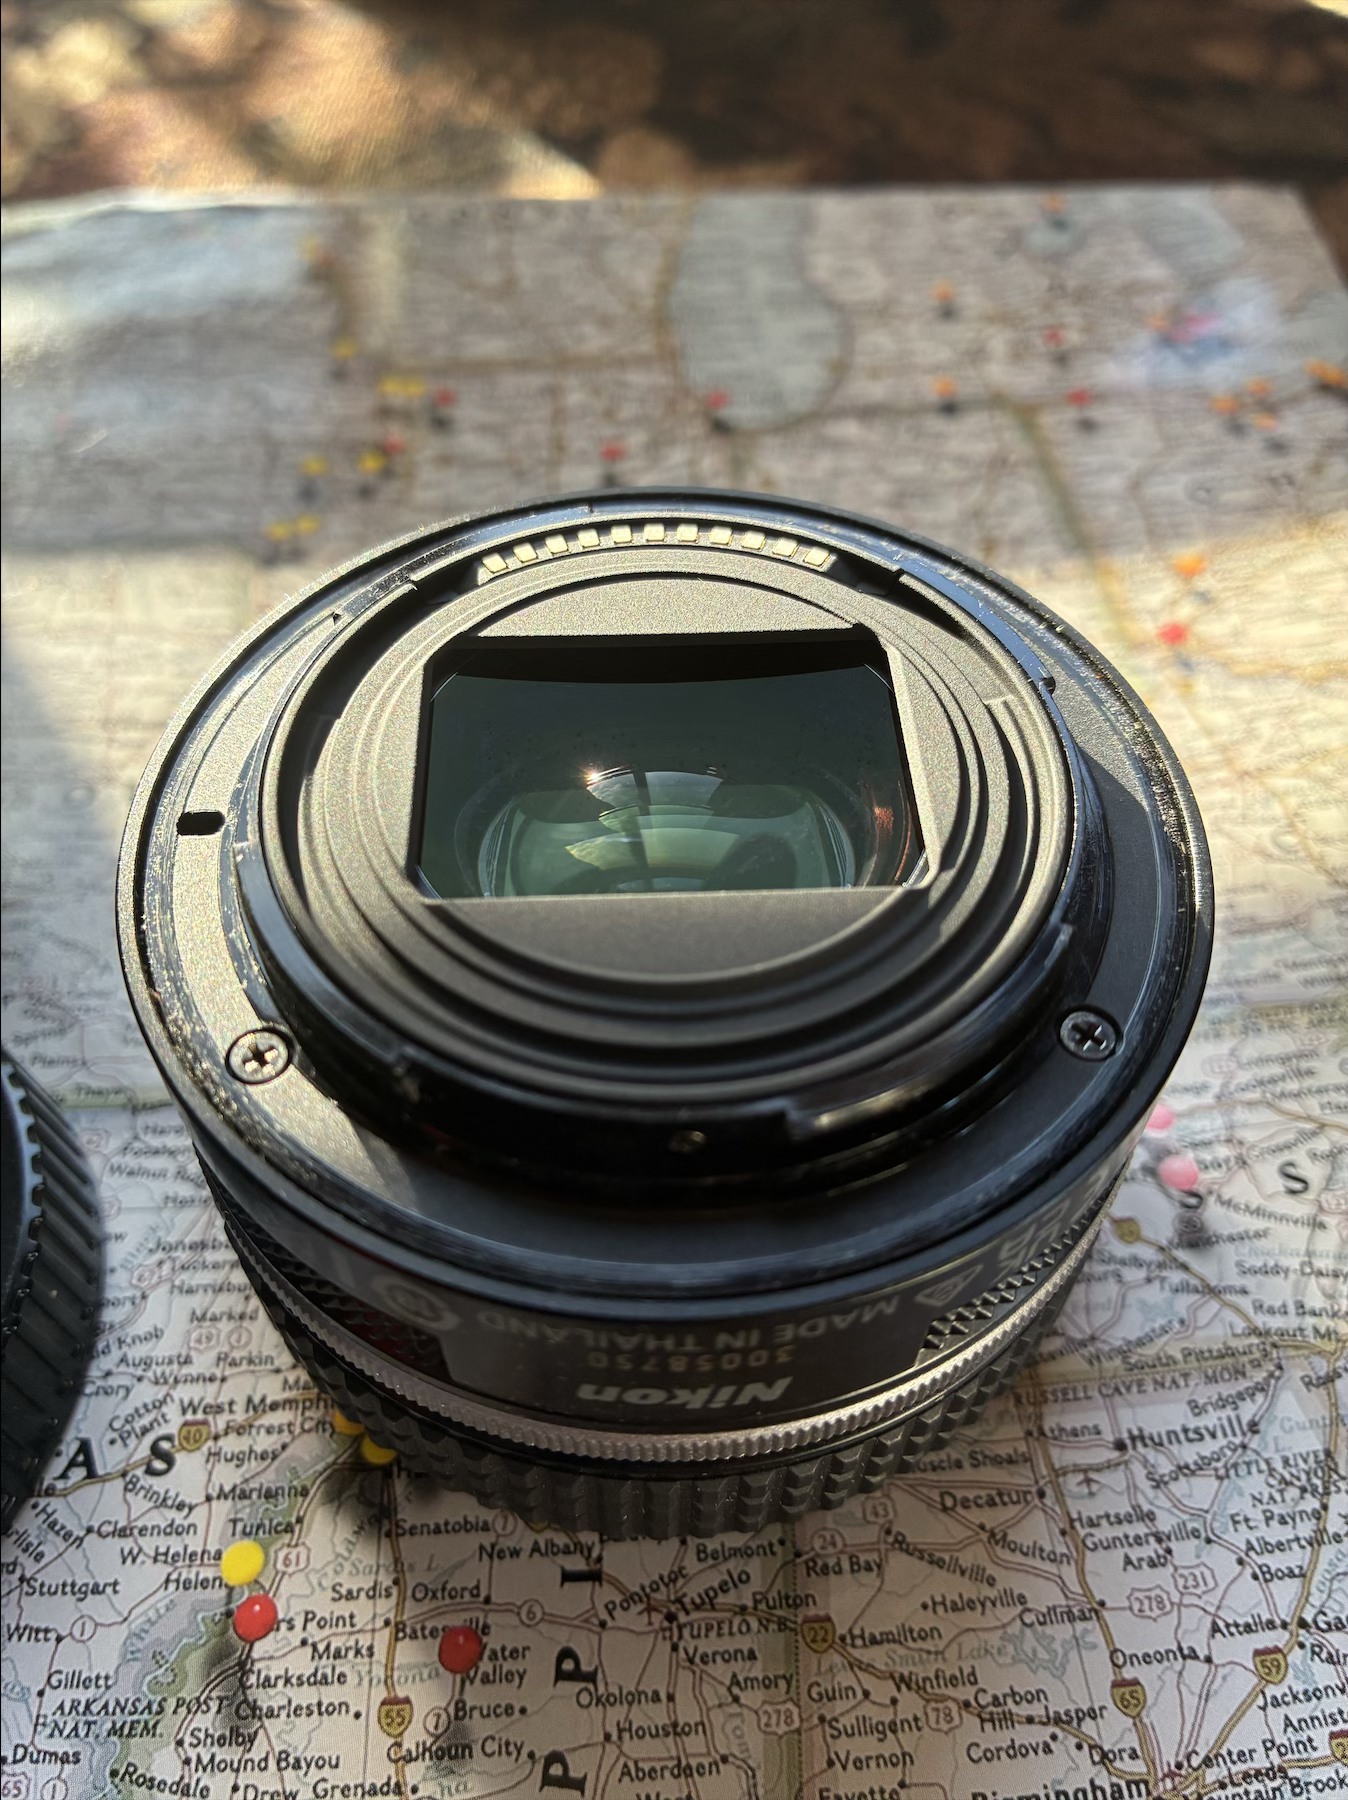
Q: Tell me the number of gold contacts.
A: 11